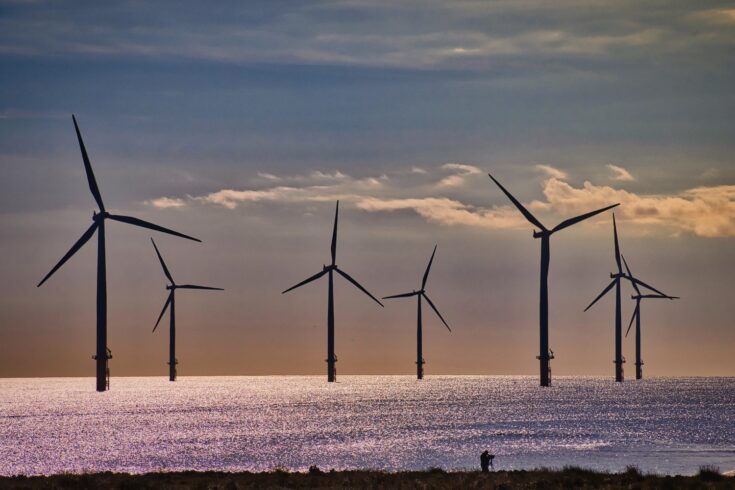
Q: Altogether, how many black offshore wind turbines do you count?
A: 7